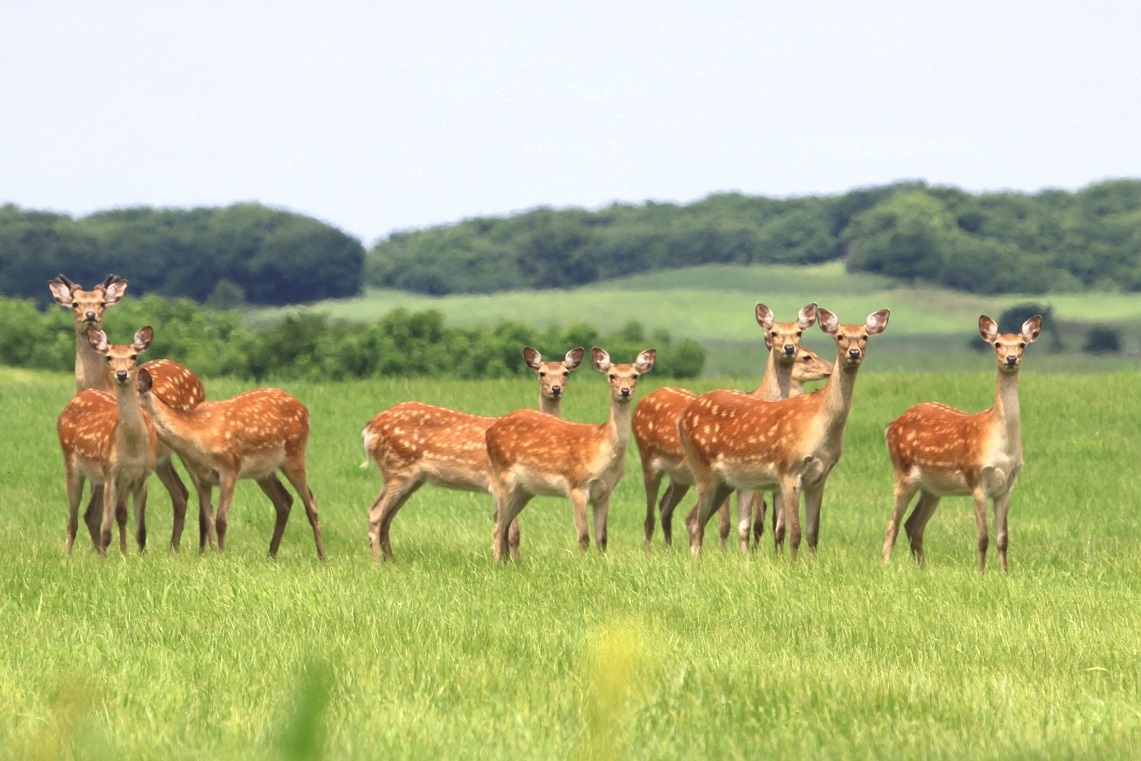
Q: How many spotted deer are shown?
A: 9